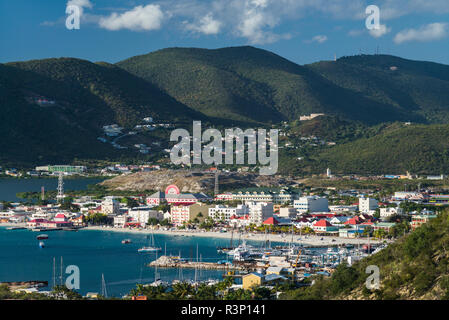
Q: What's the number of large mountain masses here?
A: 3